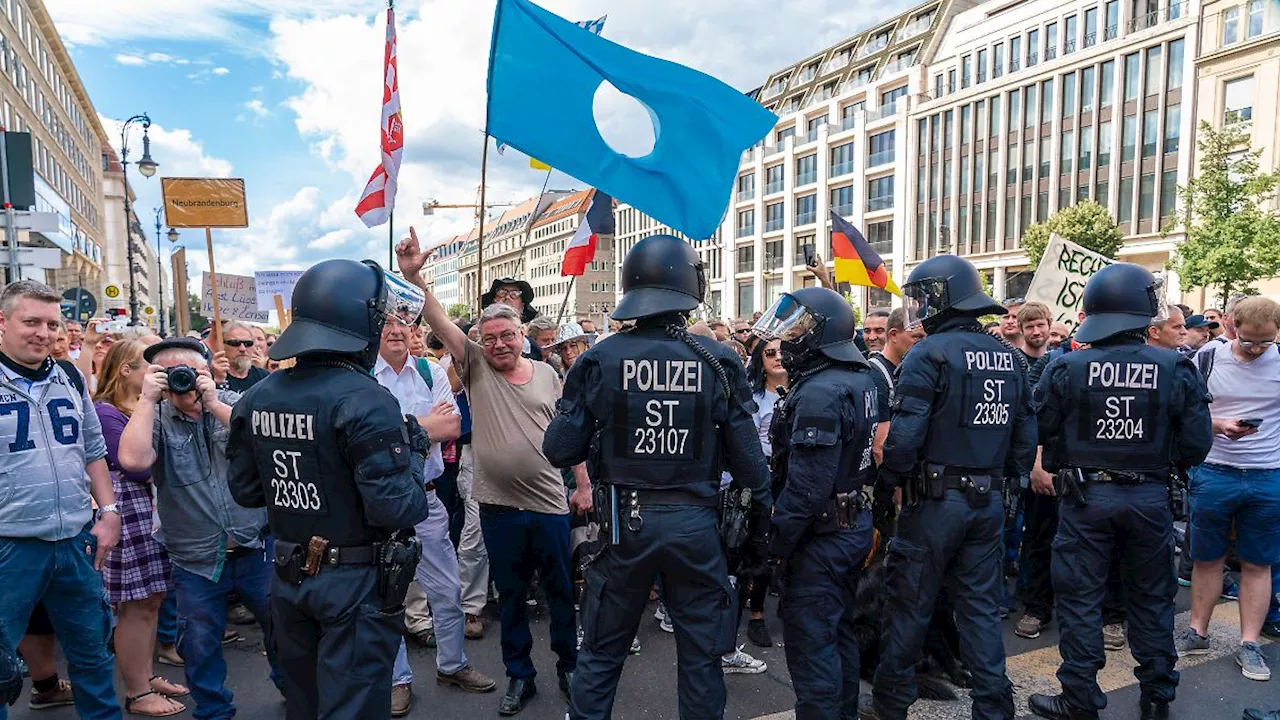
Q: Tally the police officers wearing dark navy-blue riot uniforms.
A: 5